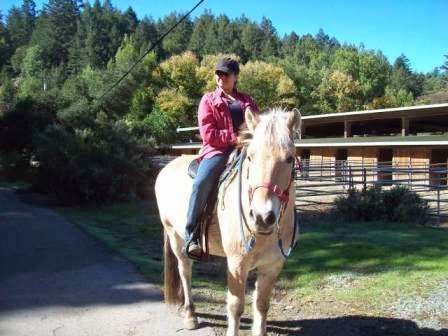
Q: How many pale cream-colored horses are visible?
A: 1